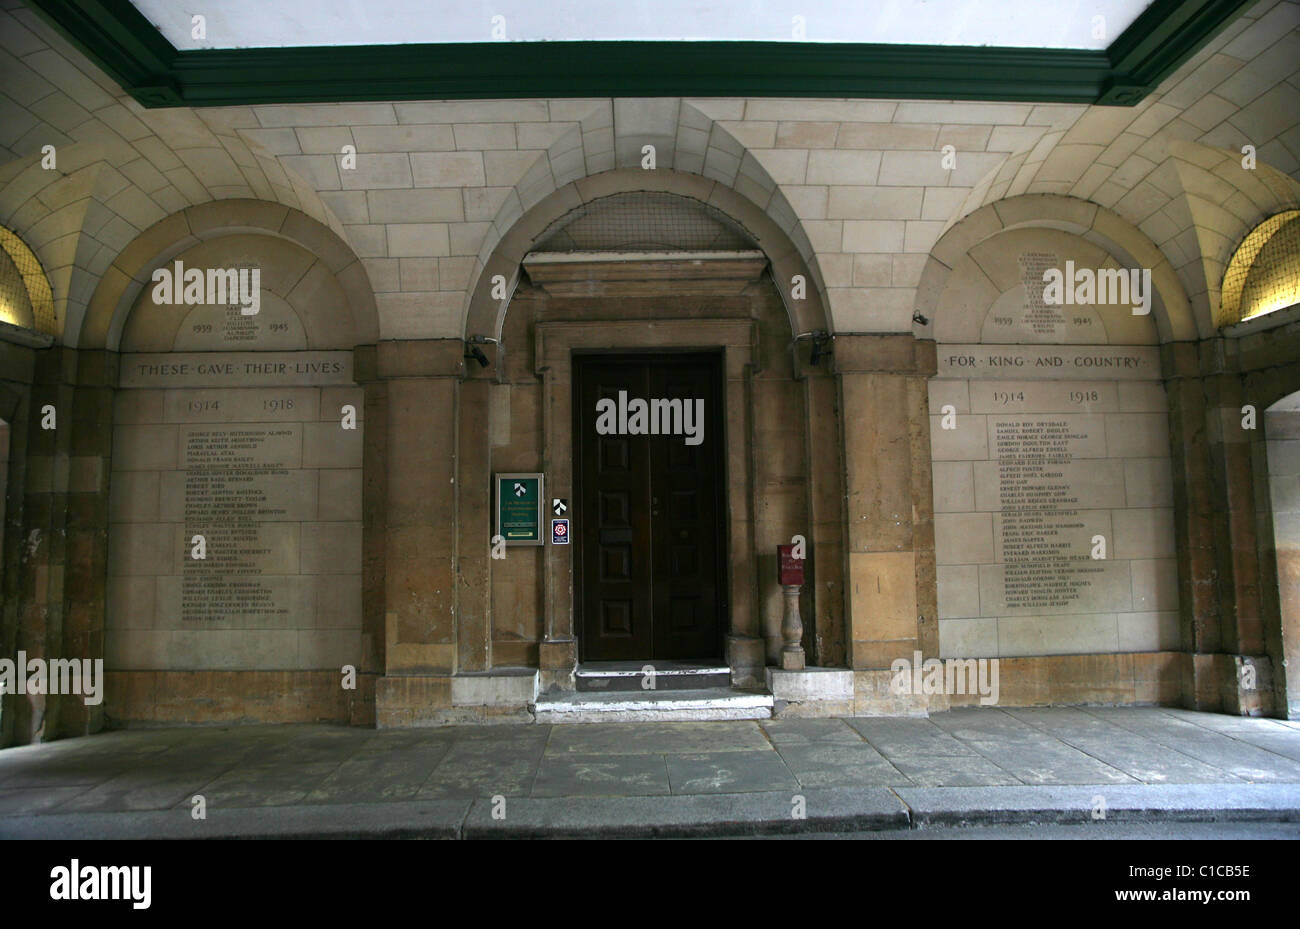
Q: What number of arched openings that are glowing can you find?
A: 2